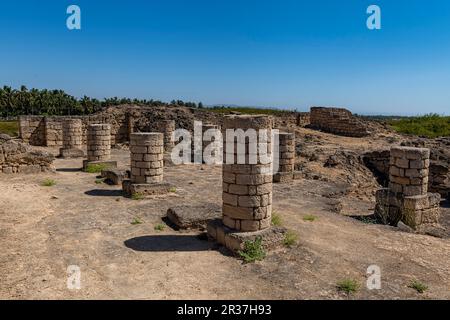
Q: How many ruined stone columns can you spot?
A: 8